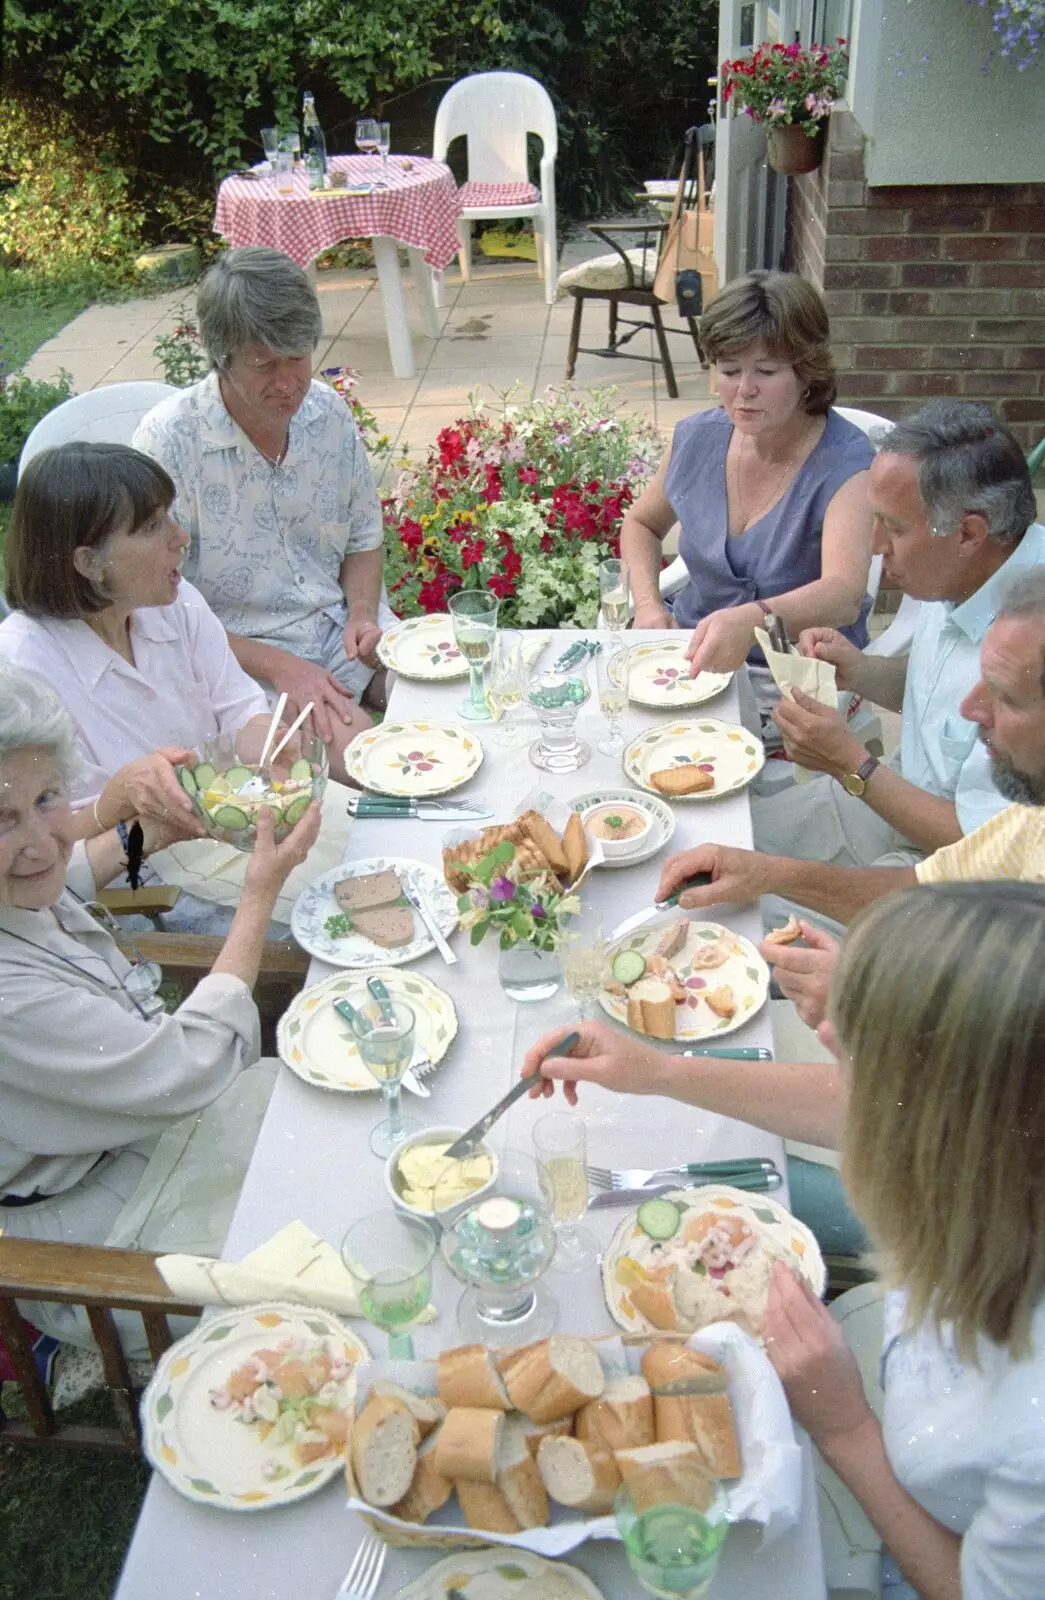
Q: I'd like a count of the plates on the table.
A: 11